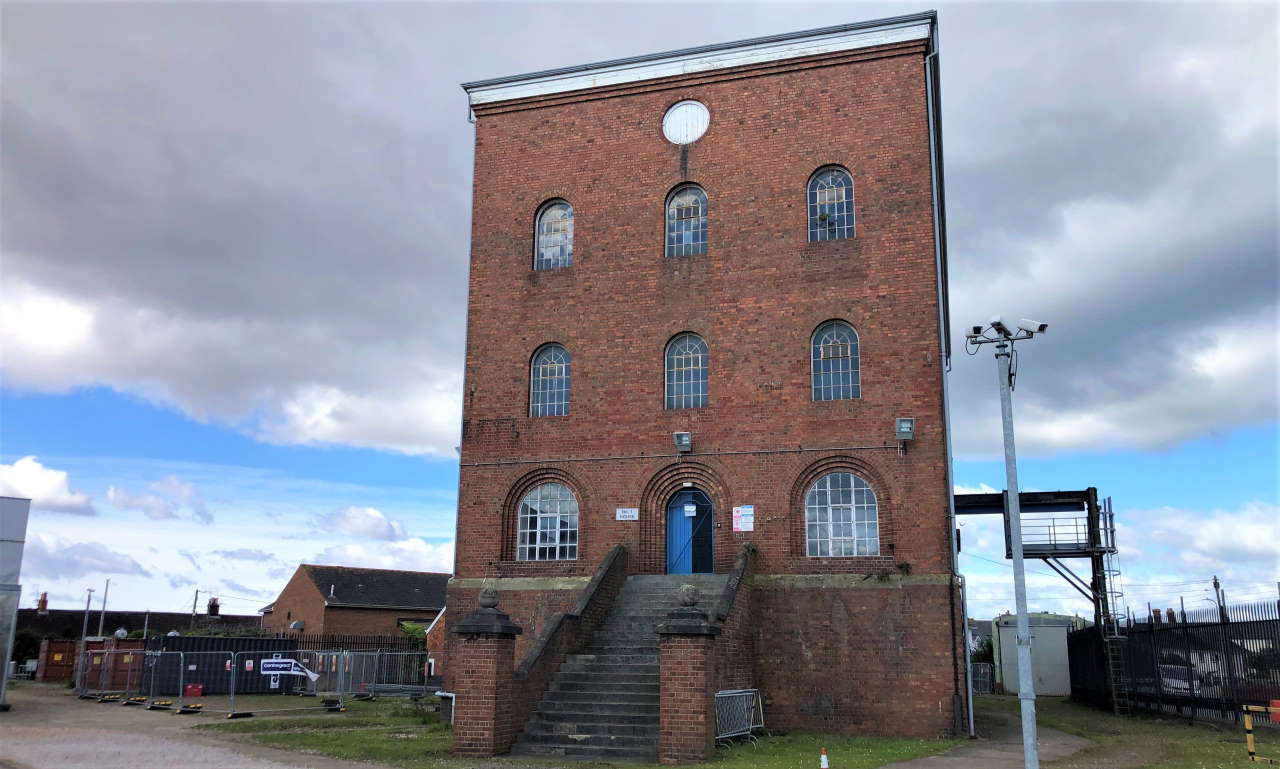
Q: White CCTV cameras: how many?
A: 3